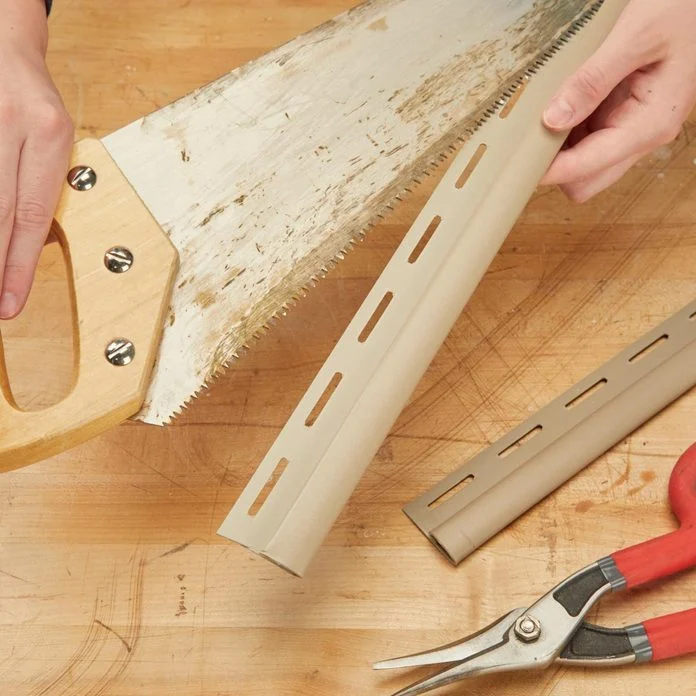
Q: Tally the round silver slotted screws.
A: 3